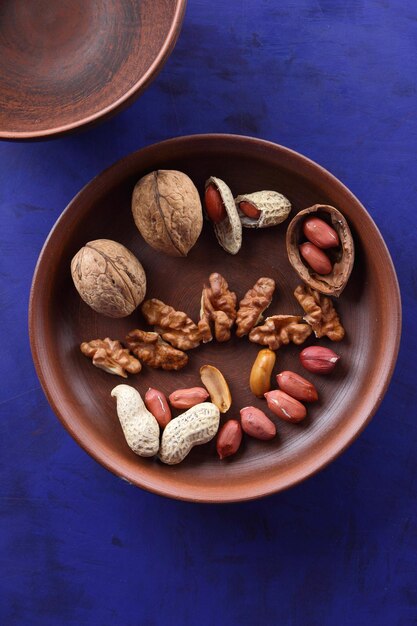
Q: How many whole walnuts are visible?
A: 2